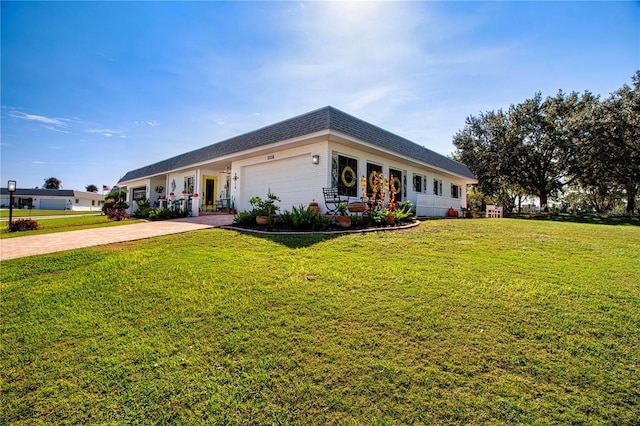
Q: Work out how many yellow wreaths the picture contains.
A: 3